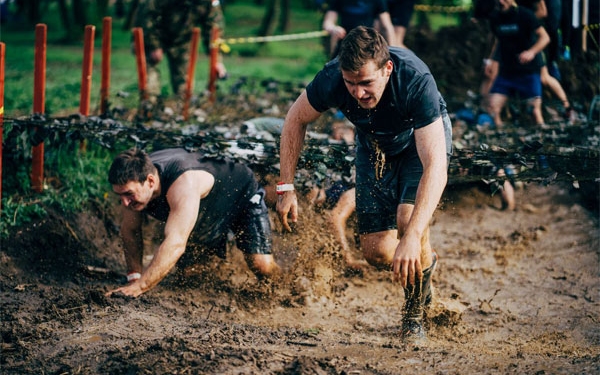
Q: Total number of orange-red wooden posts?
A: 7